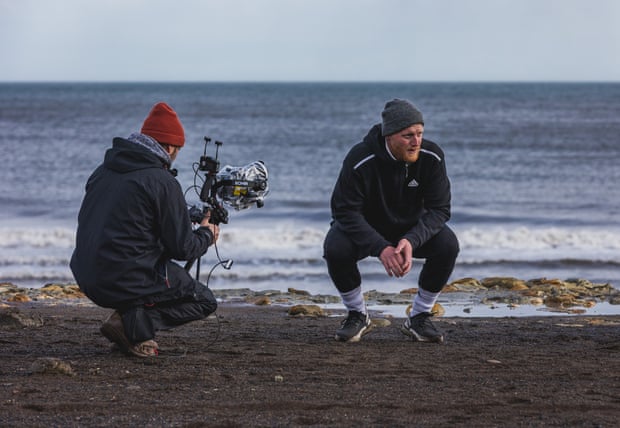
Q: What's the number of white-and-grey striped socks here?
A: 2